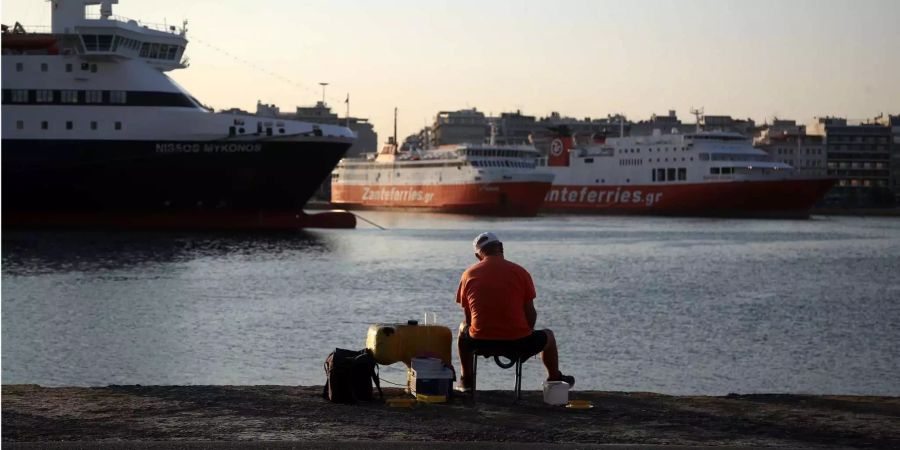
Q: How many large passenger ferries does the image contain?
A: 3